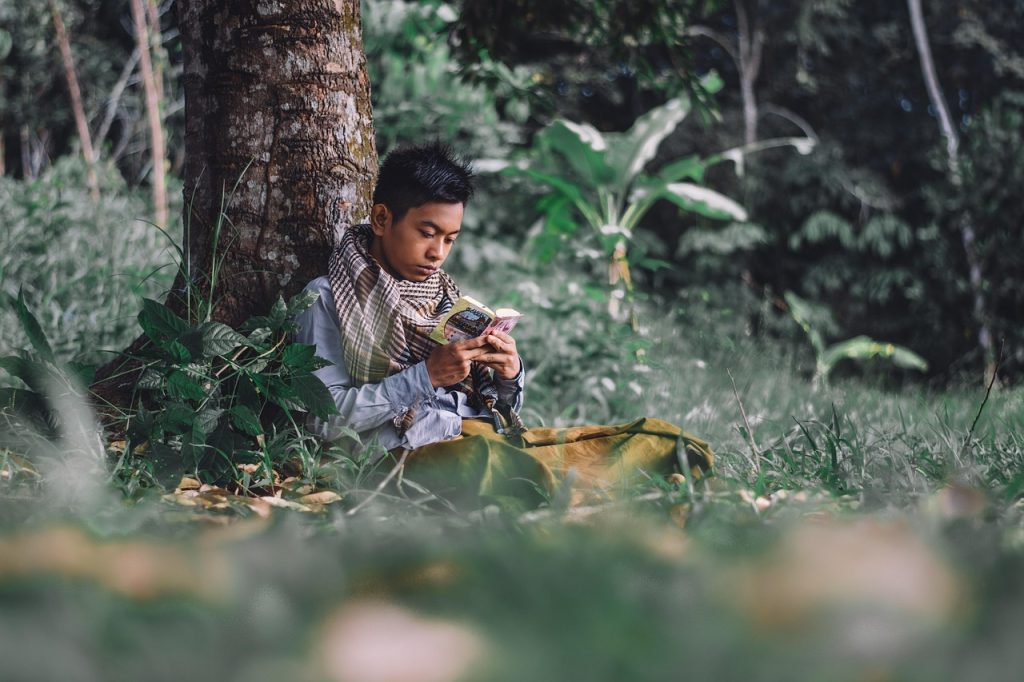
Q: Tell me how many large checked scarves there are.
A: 1